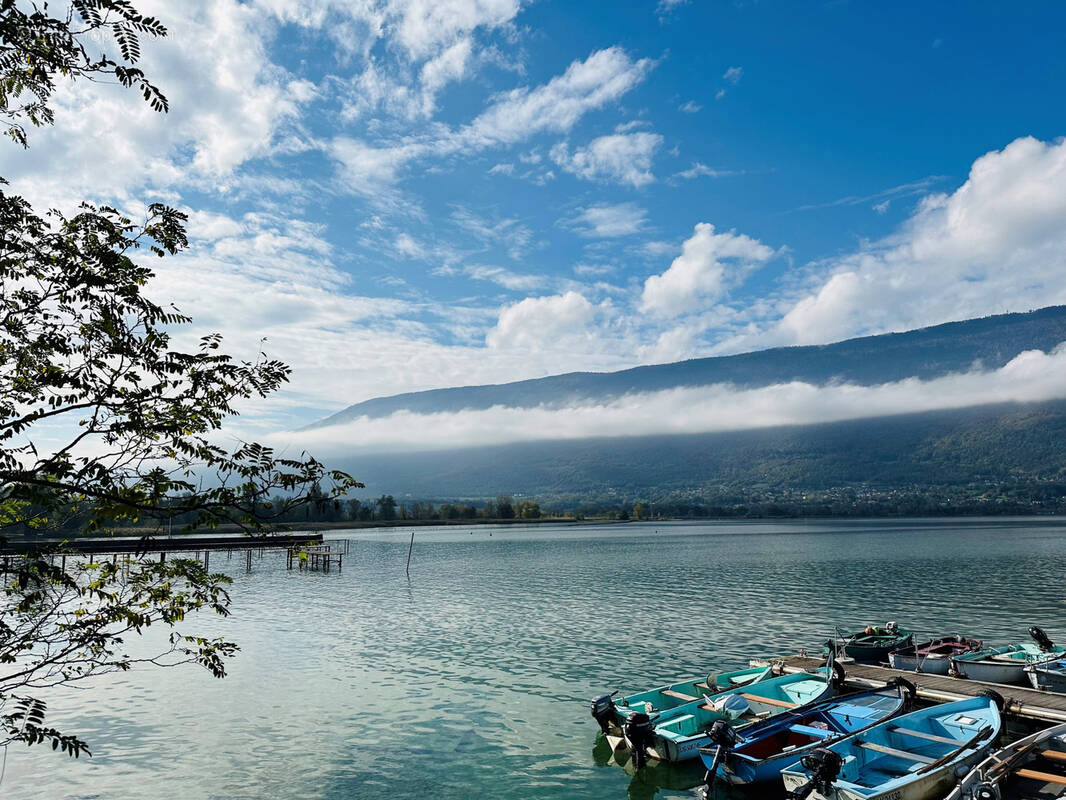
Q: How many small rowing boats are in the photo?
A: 9